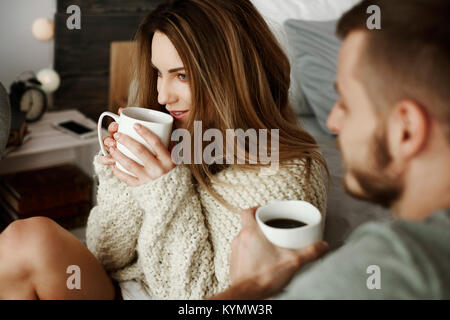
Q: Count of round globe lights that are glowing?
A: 2